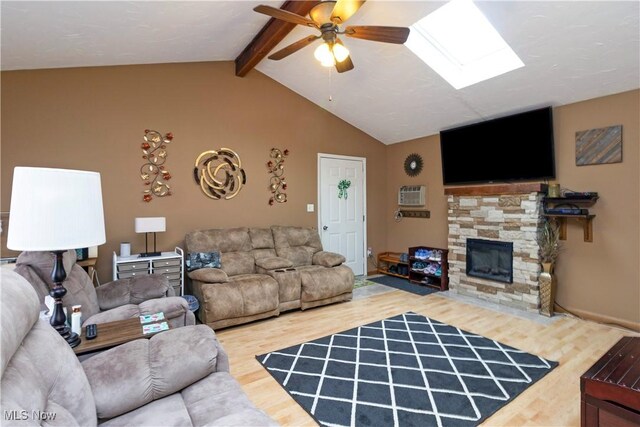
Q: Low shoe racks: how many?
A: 2